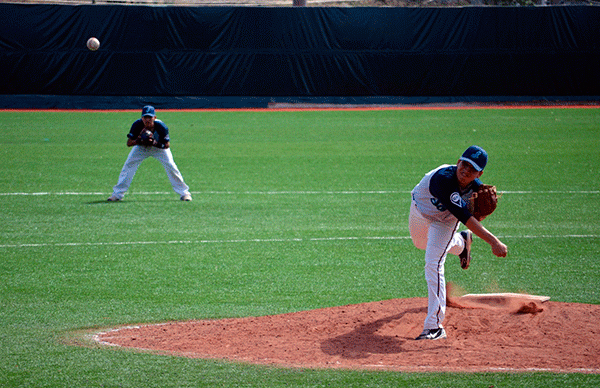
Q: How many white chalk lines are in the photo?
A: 2